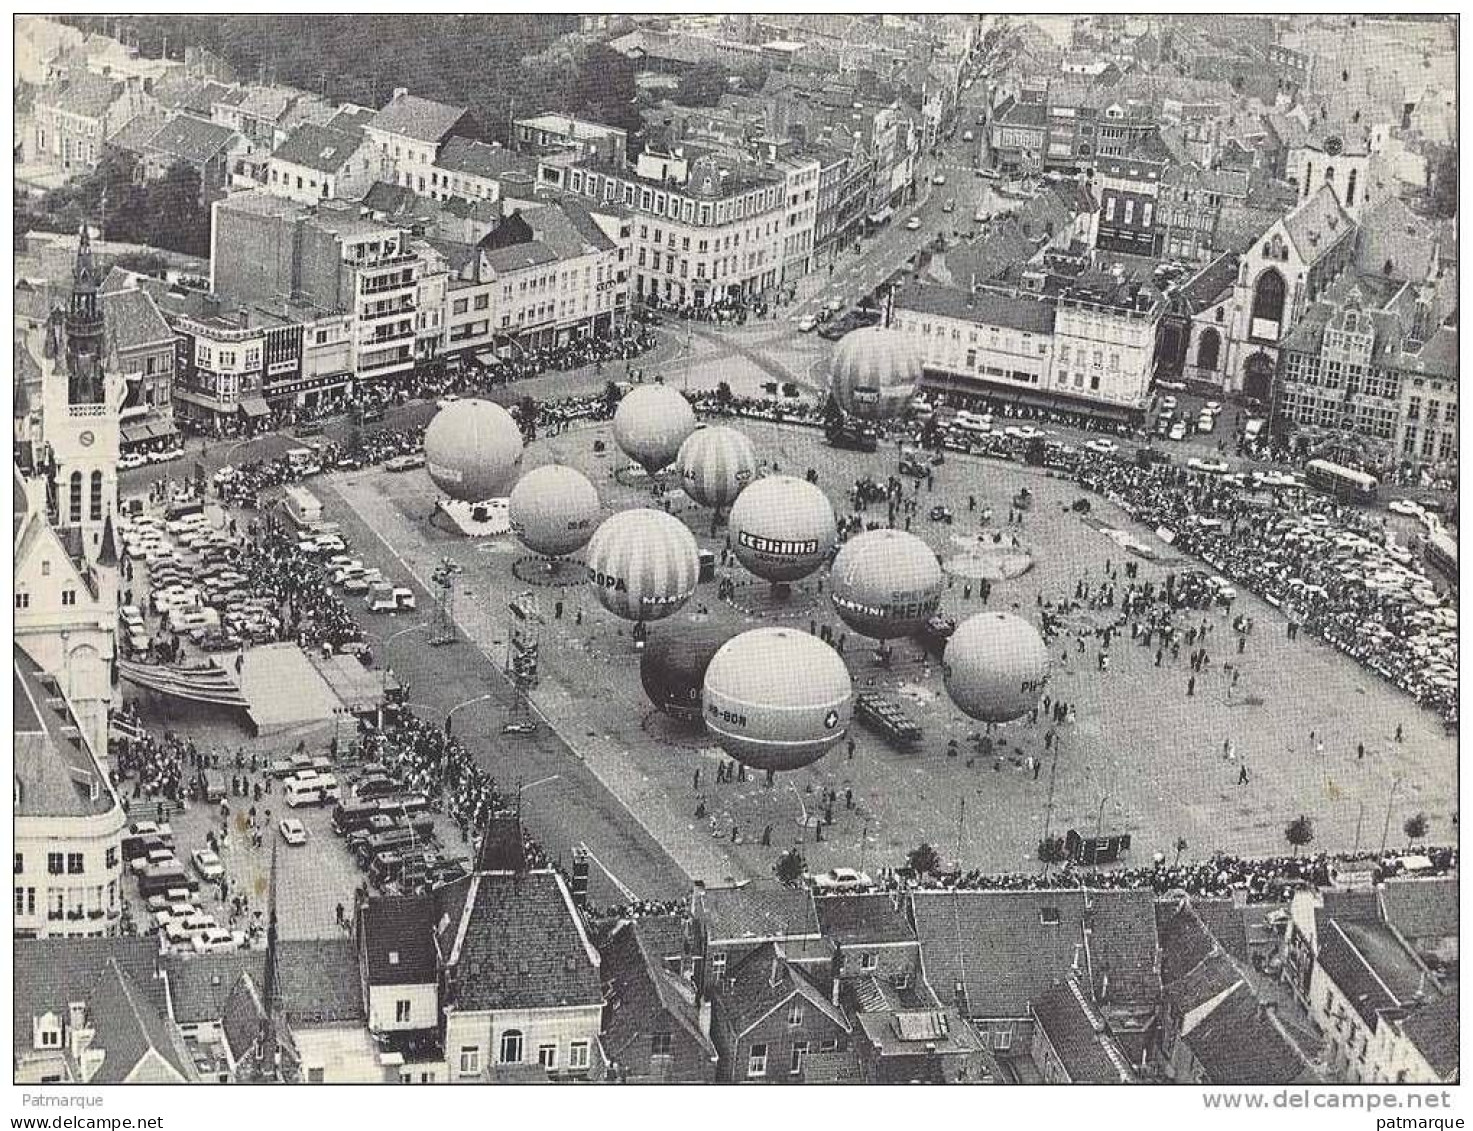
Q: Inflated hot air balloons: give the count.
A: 11